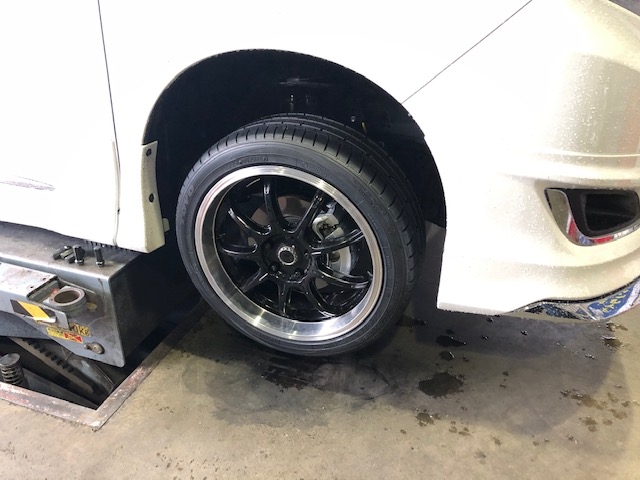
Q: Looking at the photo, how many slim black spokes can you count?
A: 9